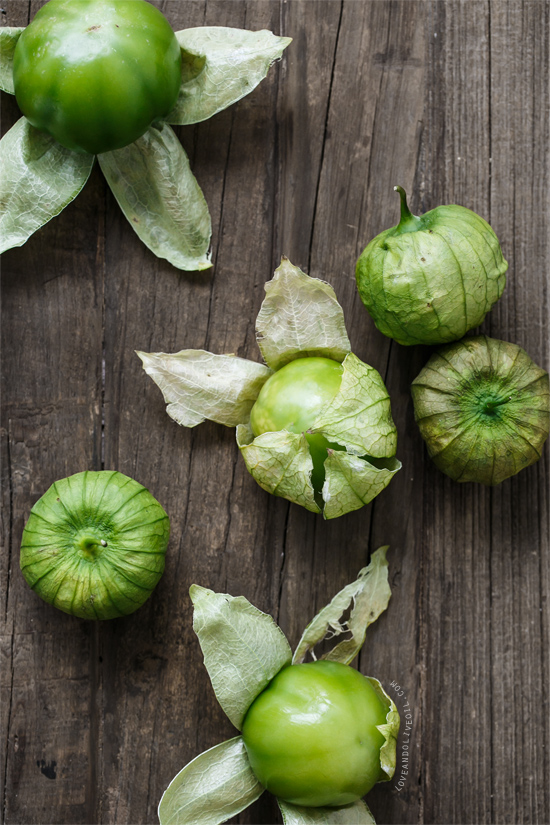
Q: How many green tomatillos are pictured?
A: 6